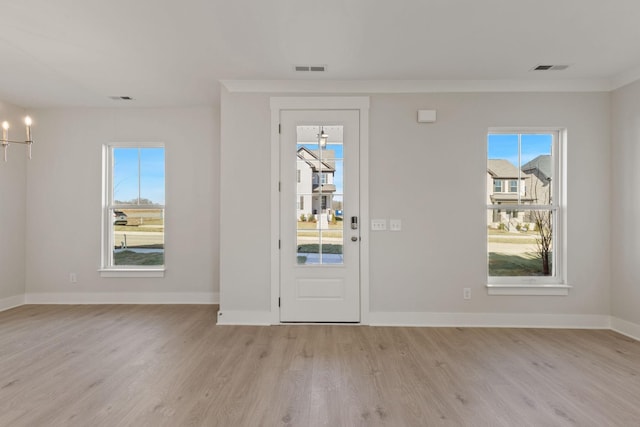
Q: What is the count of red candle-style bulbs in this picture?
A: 0